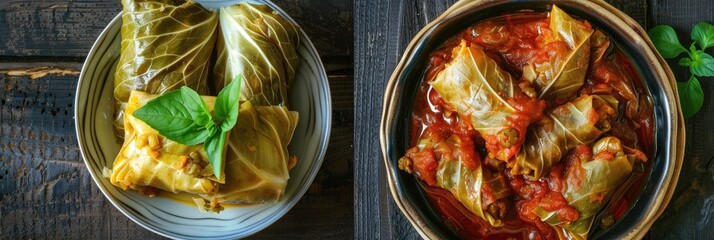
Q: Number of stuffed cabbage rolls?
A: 9